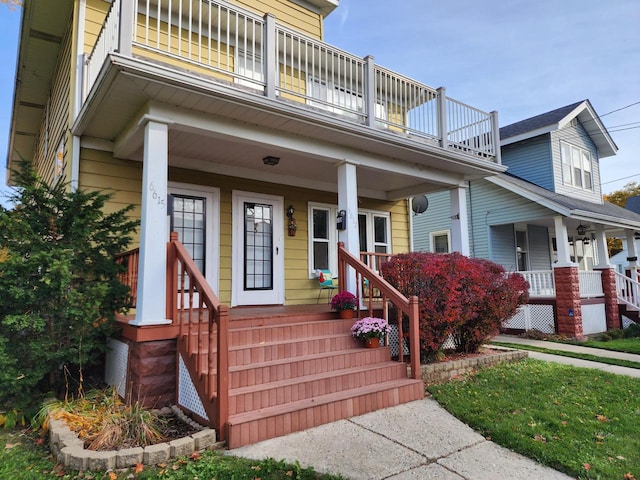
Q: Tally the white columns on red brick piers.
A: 2